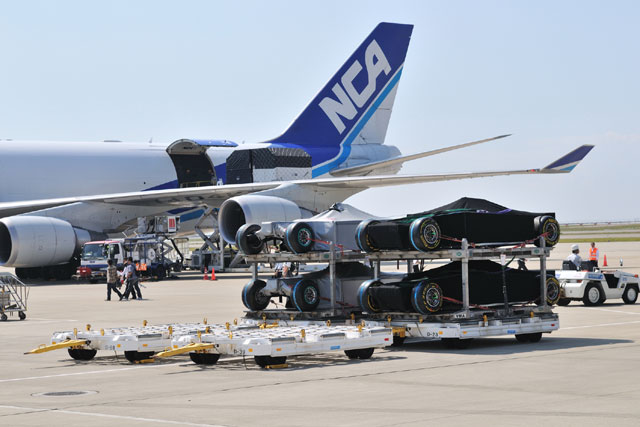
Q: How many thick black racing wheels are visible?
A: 10